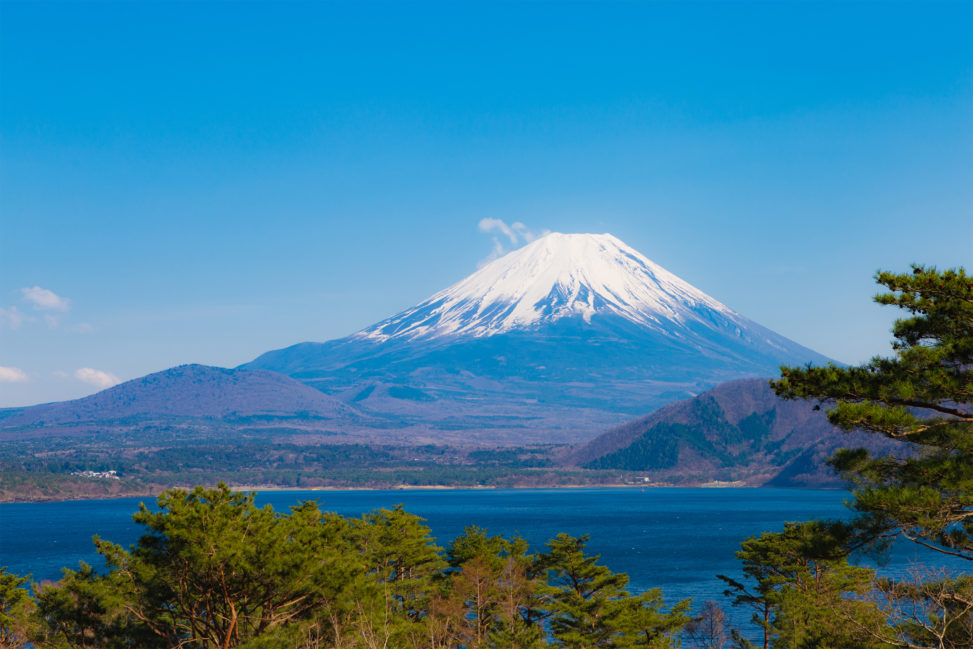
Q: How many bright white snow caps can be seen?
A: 1